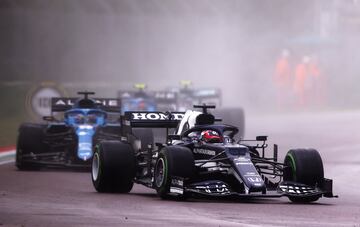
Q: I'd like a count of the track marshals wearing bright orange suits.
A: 3